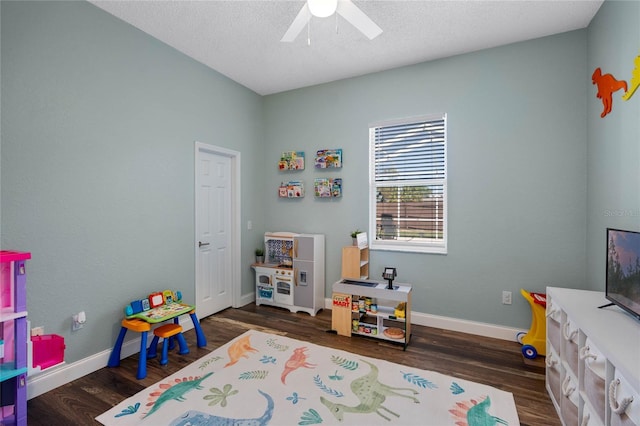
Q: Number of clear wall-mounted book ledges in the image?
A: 4